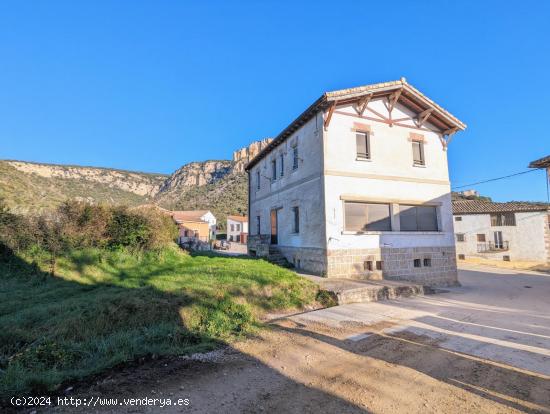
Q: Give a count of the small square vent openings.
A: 4